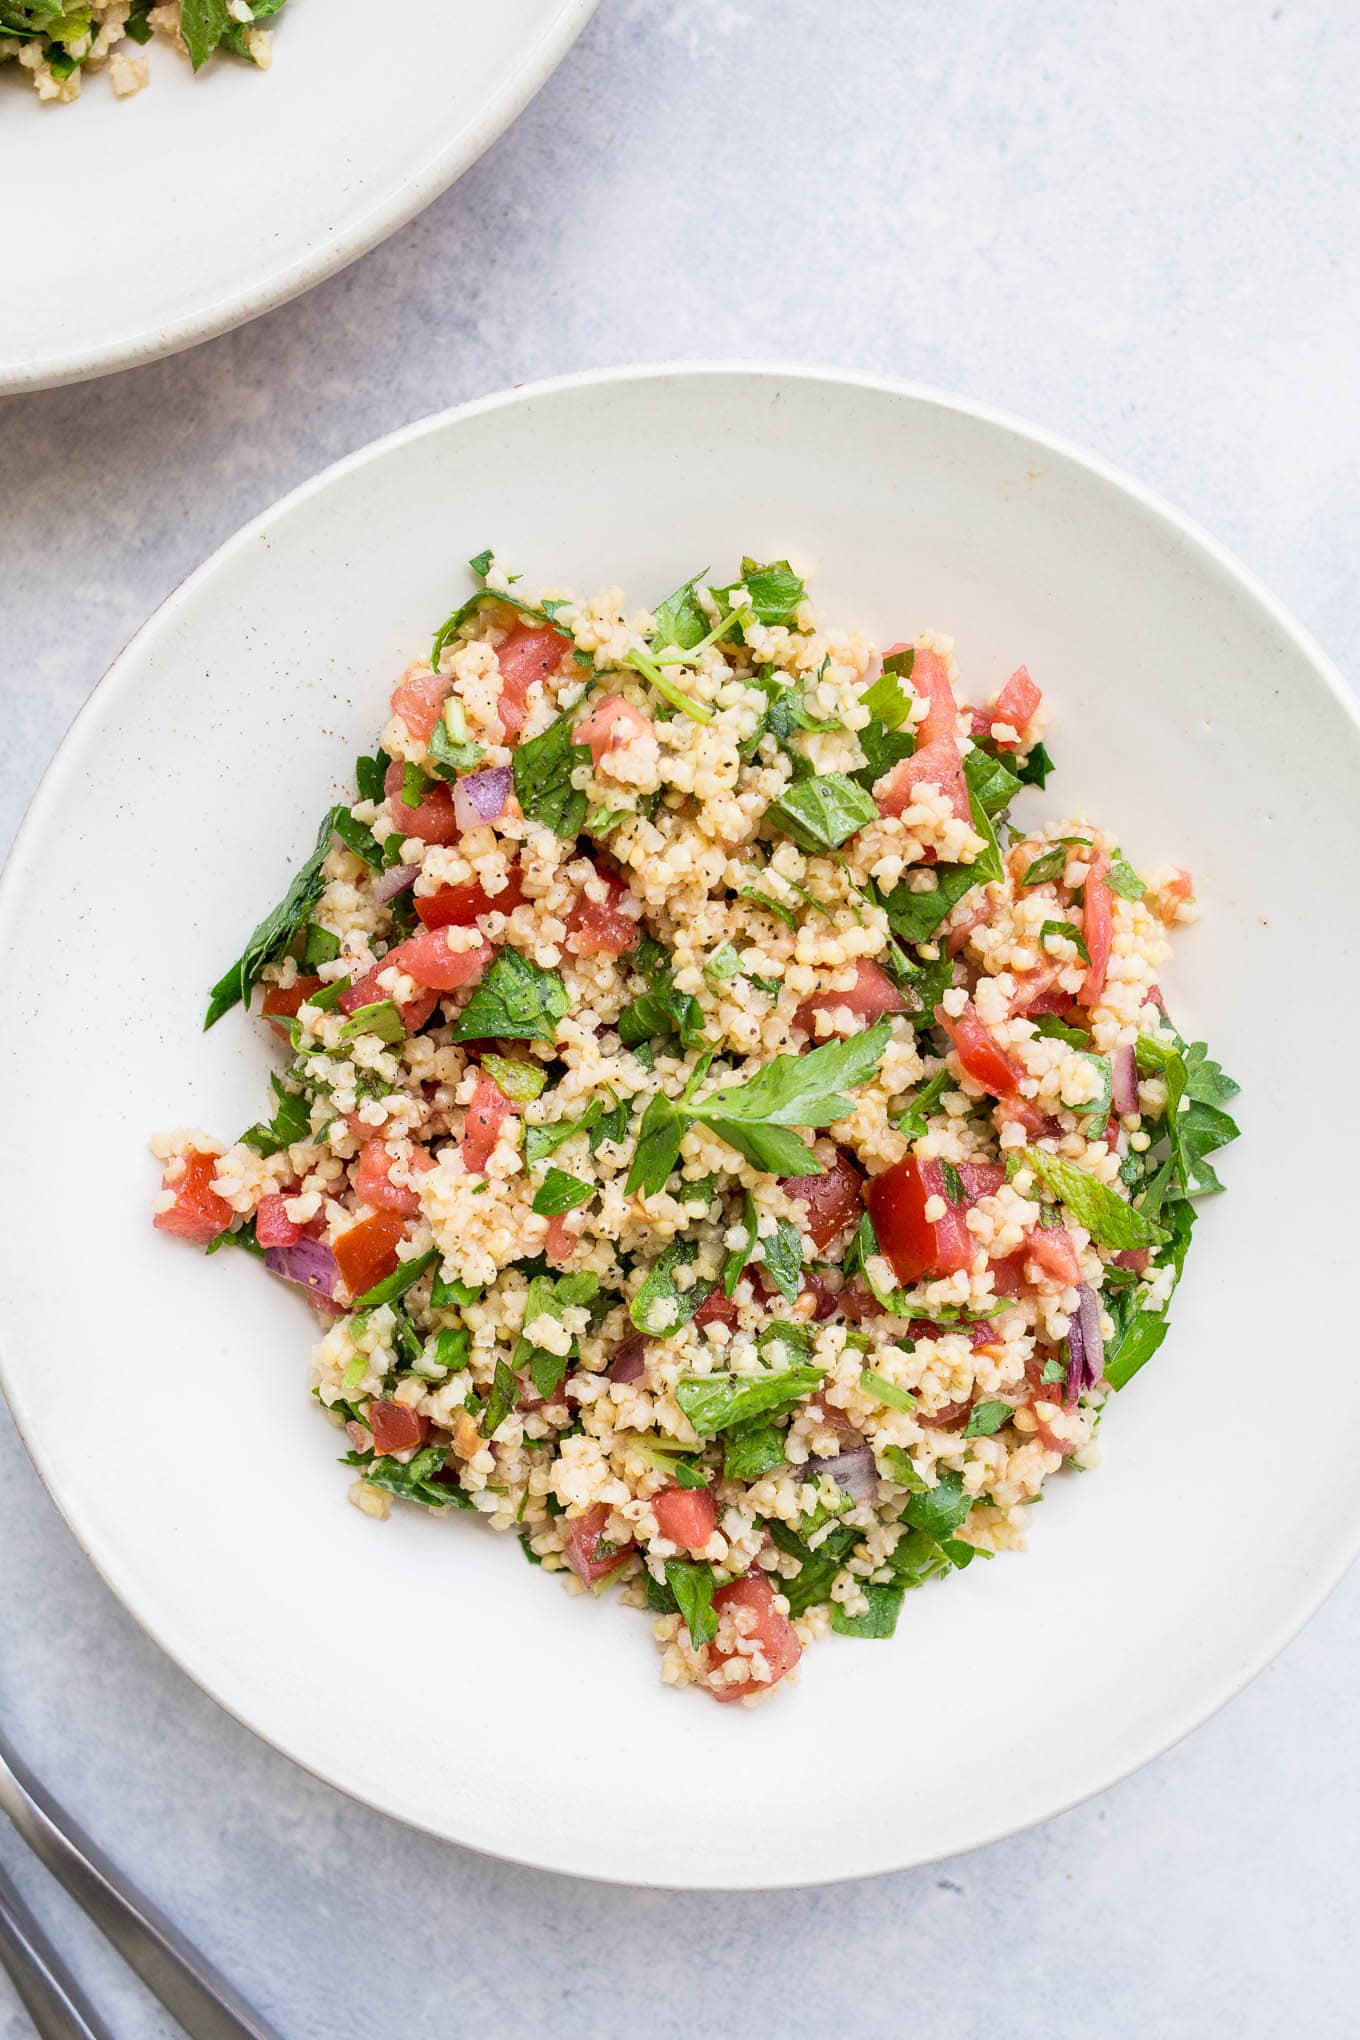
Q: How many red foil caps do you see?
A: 0